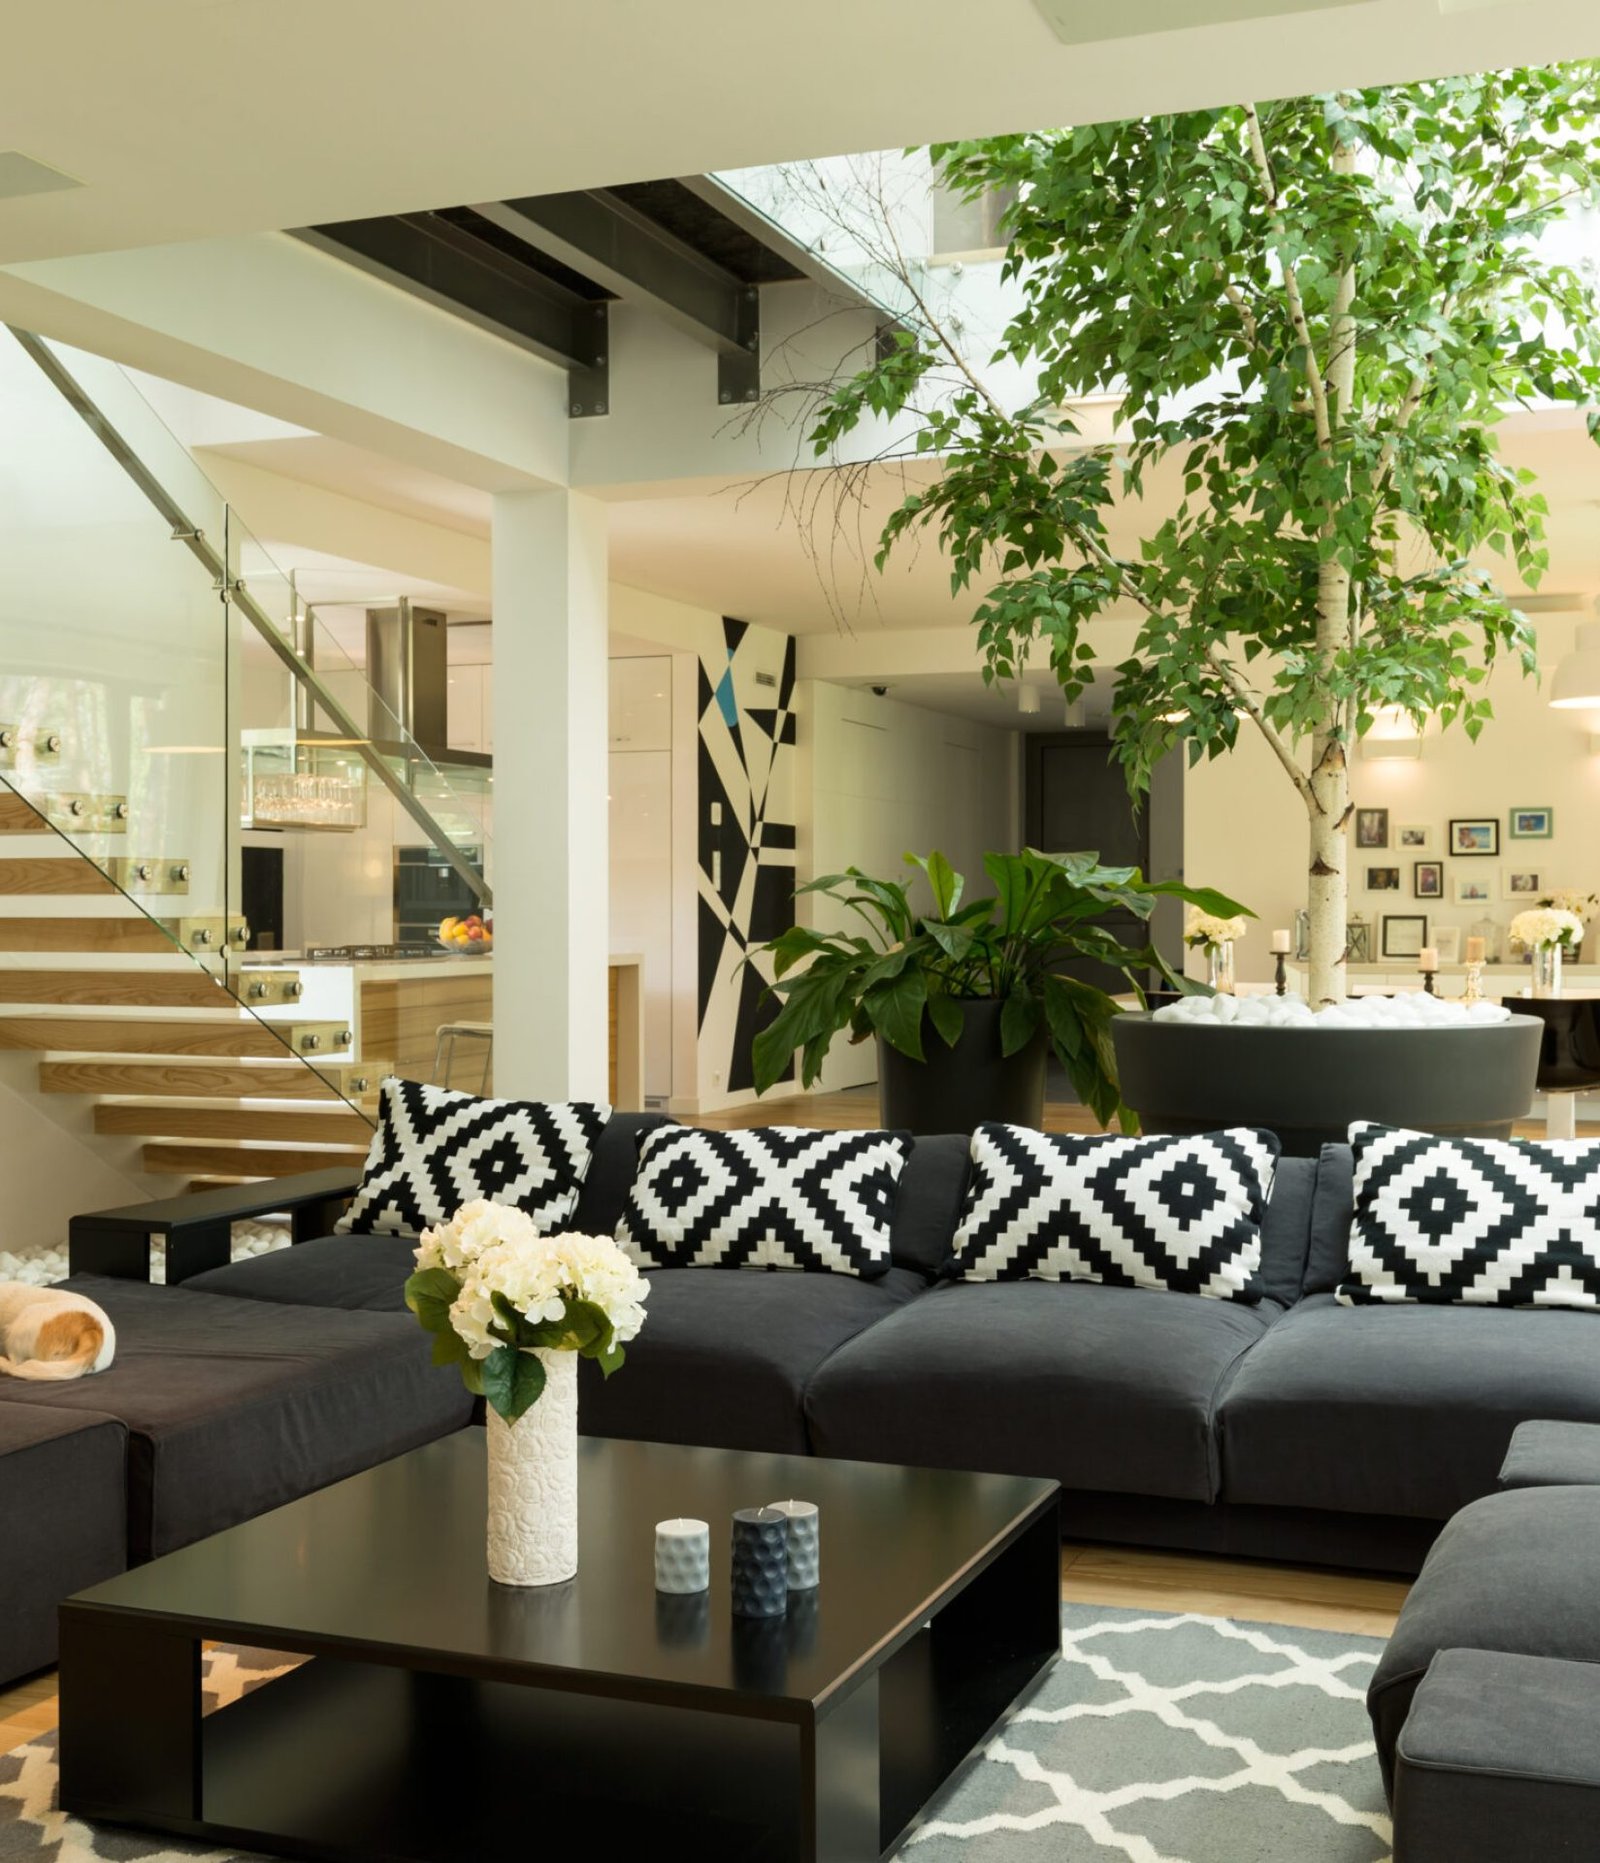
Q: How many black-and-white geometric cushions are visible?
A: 4